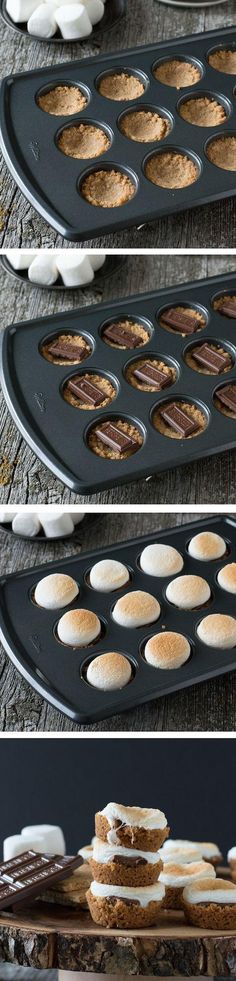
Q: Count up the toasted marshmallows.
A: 11